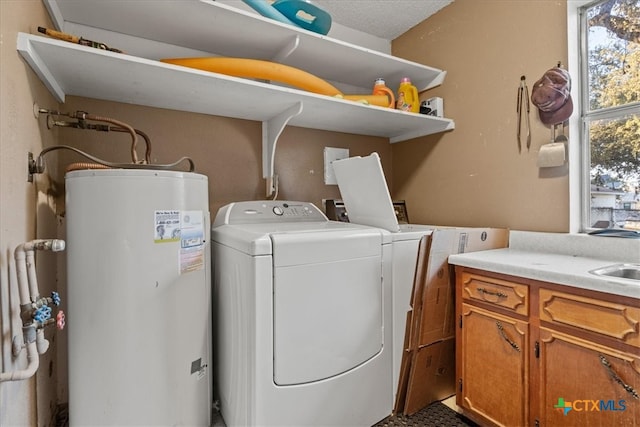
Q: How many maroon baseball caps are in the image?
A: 1